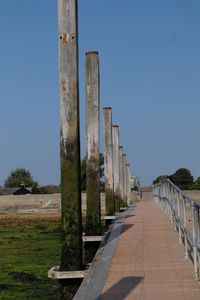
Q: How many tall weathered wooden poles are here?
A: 7